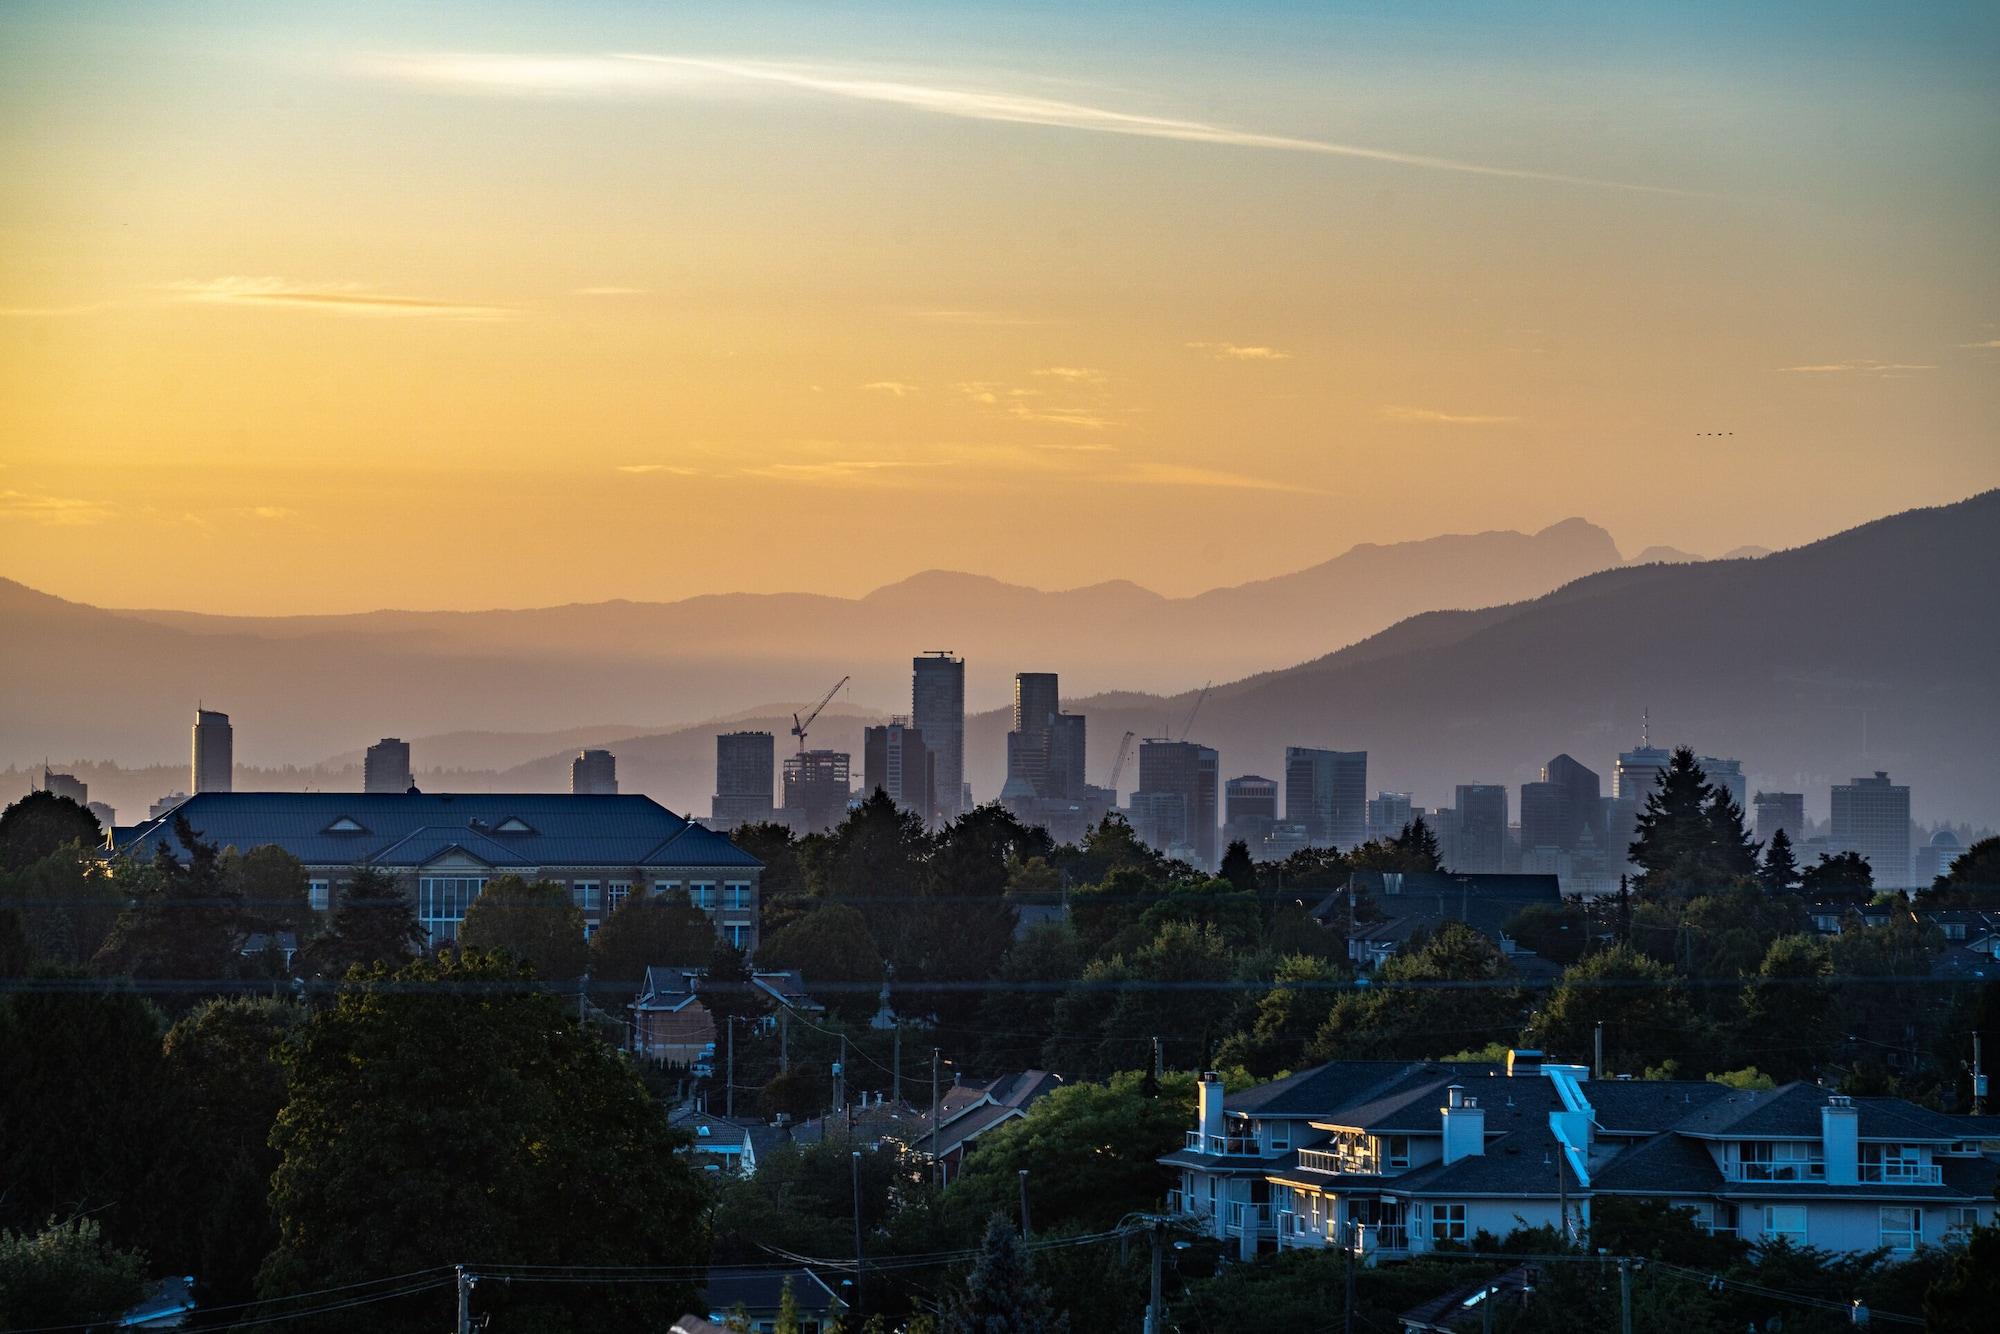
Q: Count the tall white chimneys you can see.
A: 3